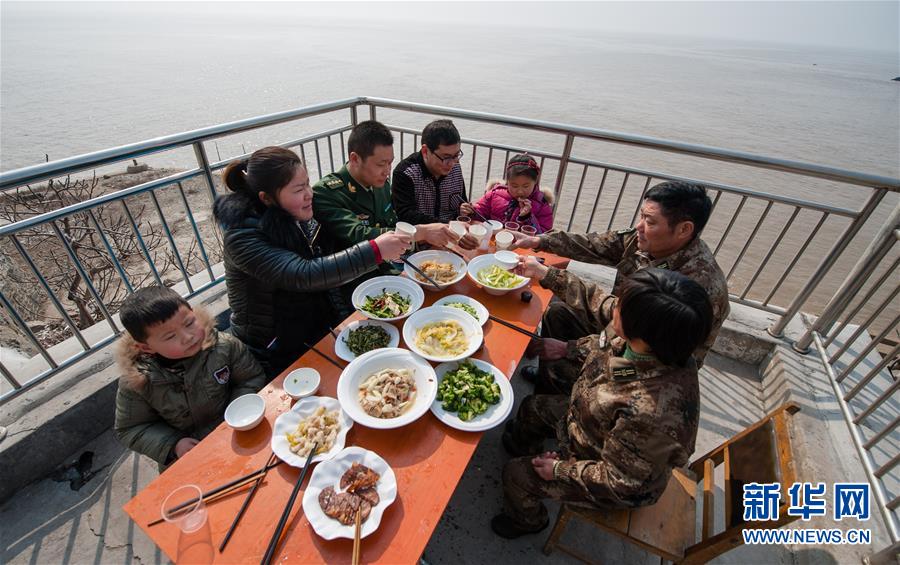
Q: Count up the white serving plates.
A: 10